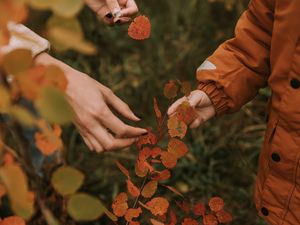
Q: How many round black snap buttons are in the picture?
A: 3